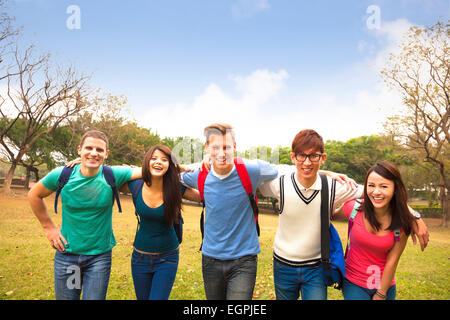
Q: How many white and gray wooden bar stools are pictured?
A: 0